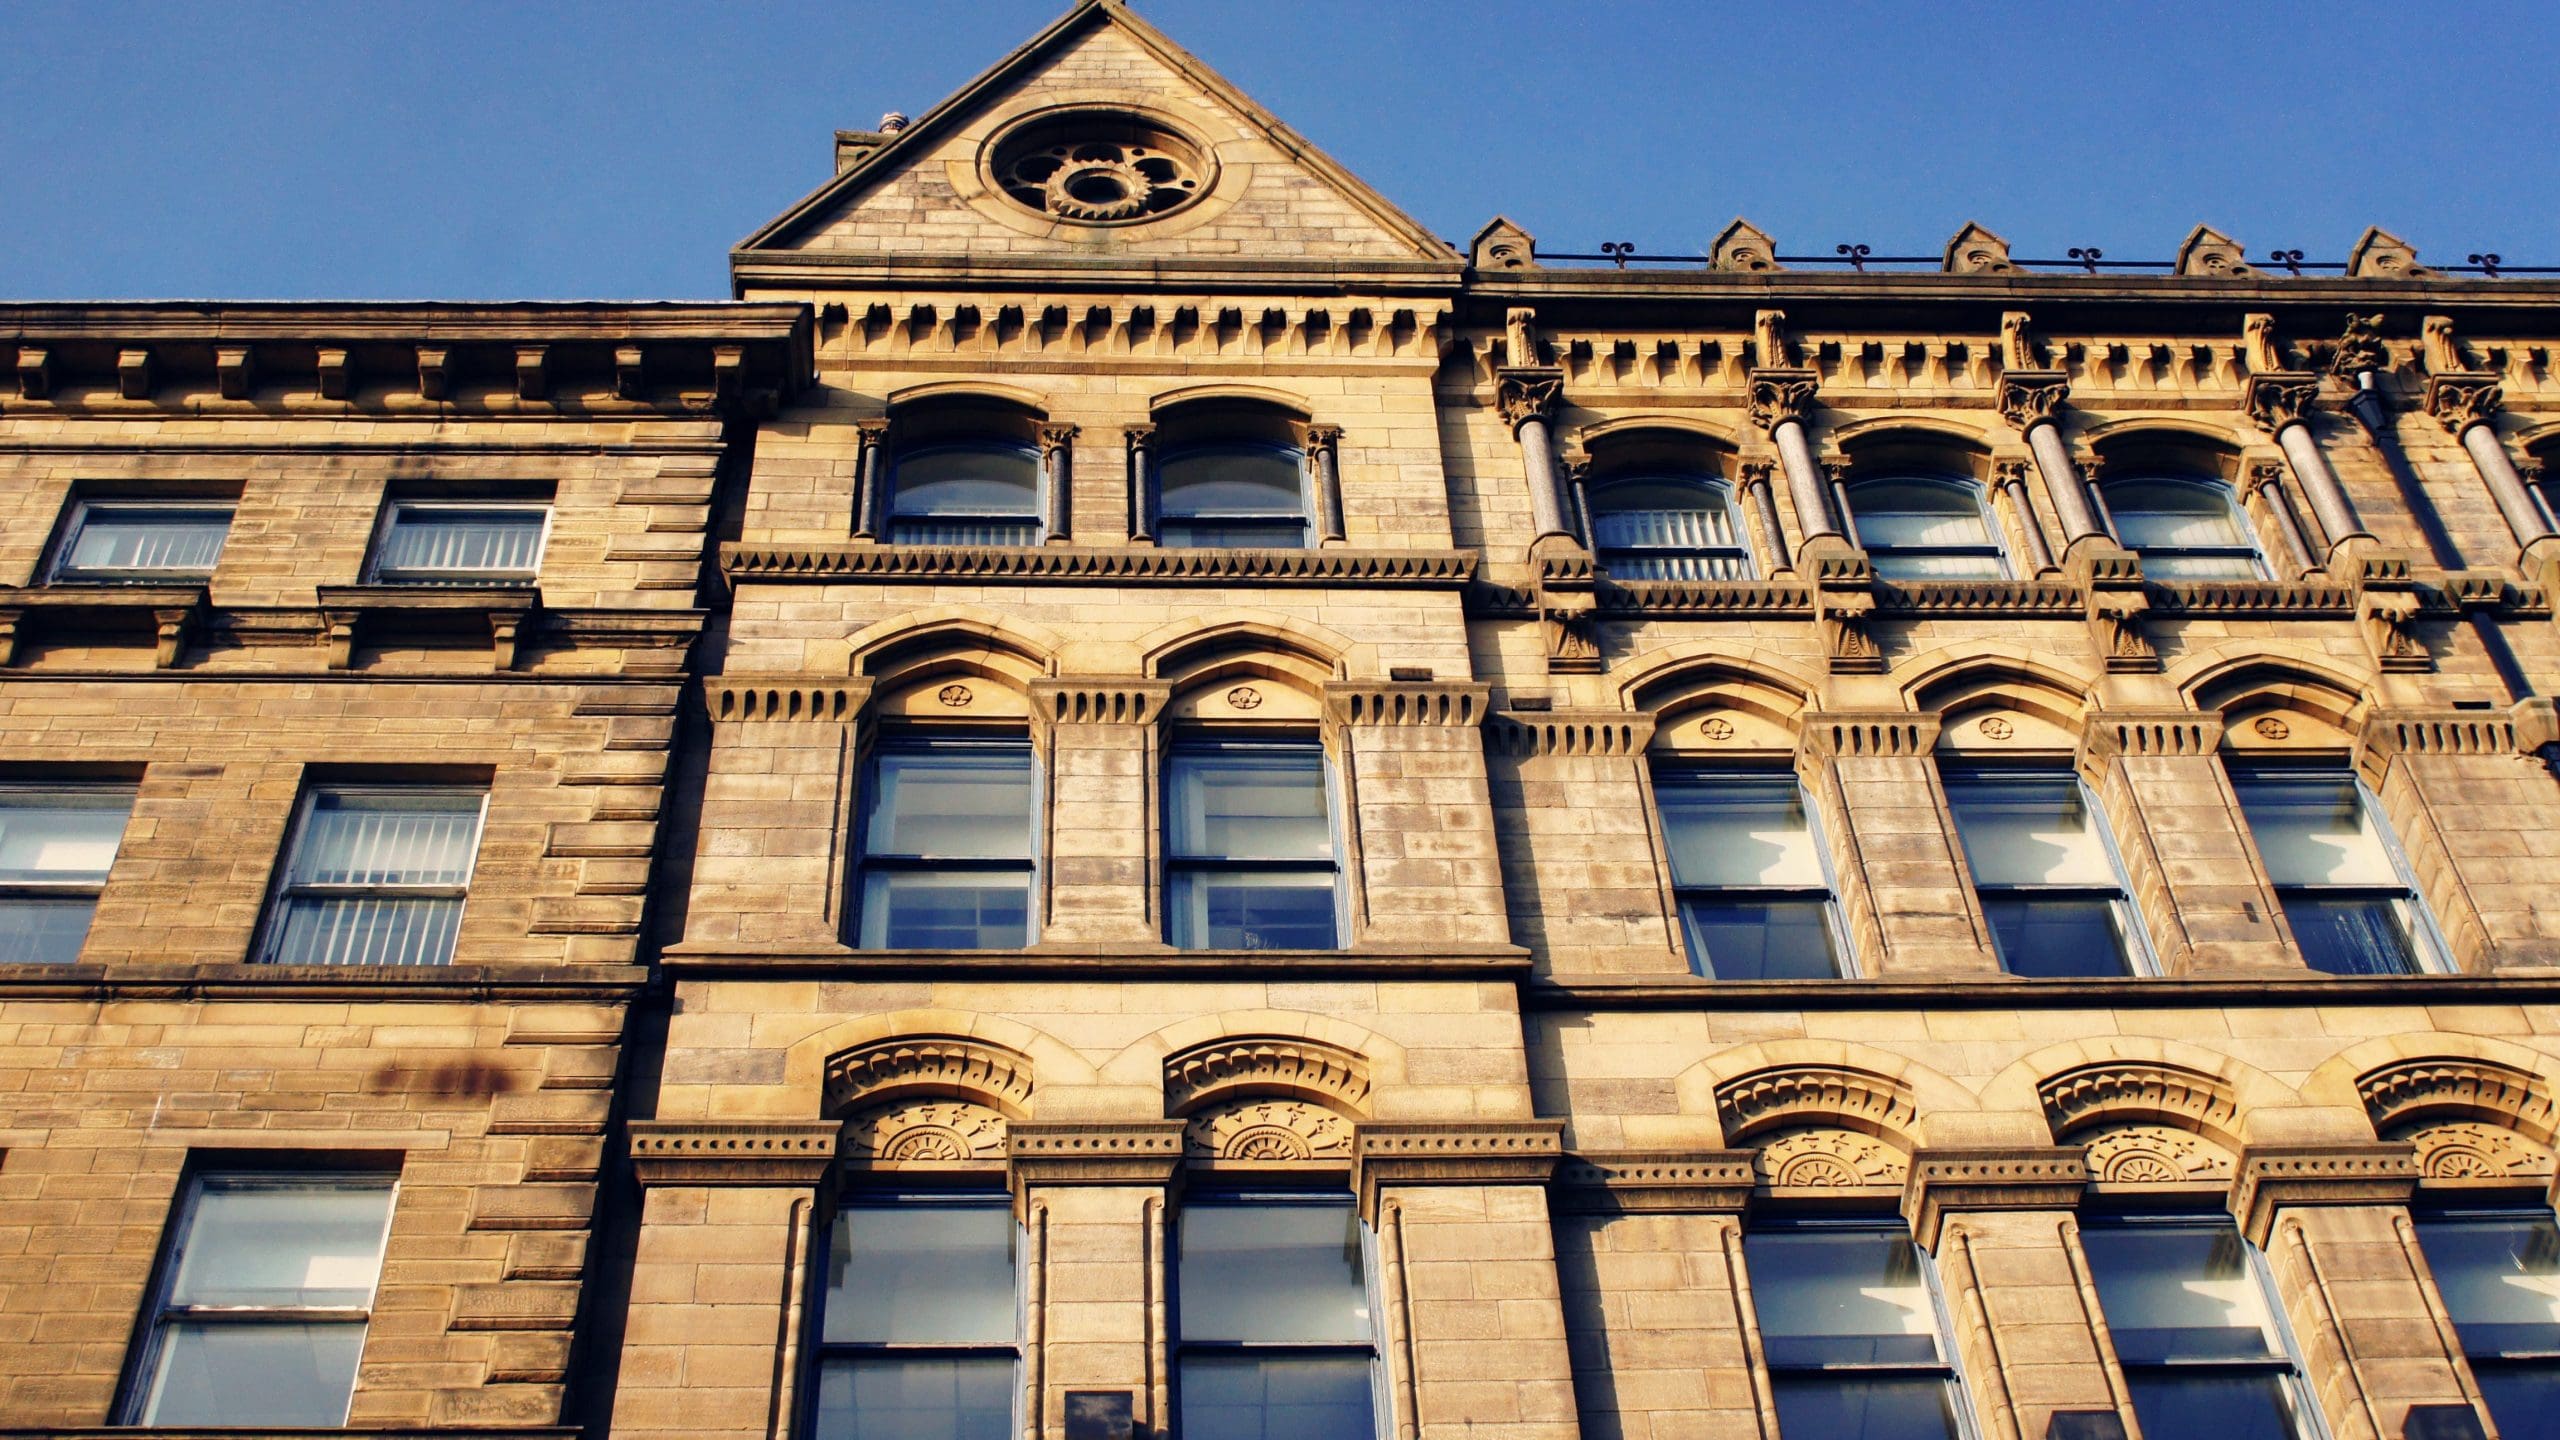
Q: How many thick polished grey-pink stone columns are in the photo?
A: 5